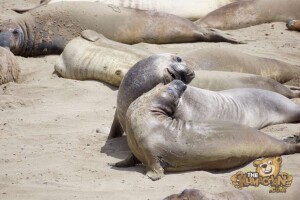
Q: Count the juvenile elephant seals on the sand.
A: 2